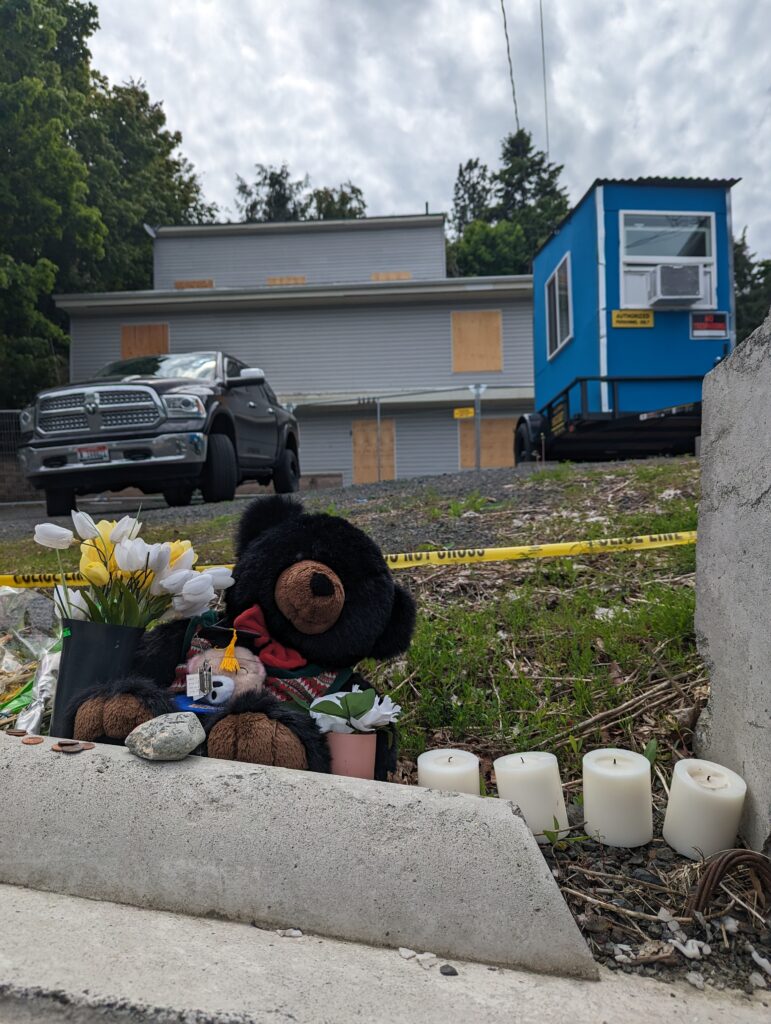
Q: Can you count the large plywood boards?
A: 4